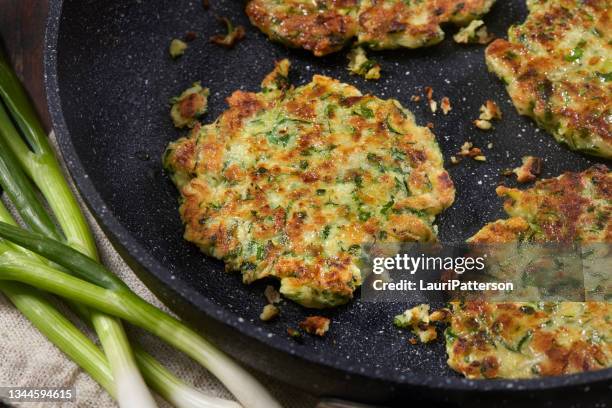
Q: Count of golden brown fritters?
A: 4